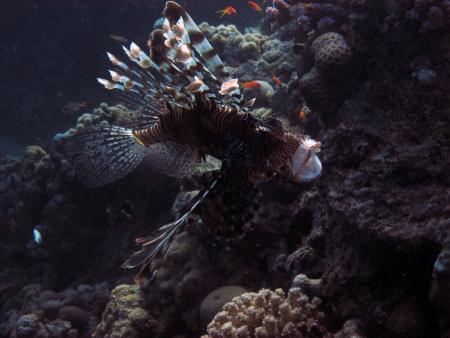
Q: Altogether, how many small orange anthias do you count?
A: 5